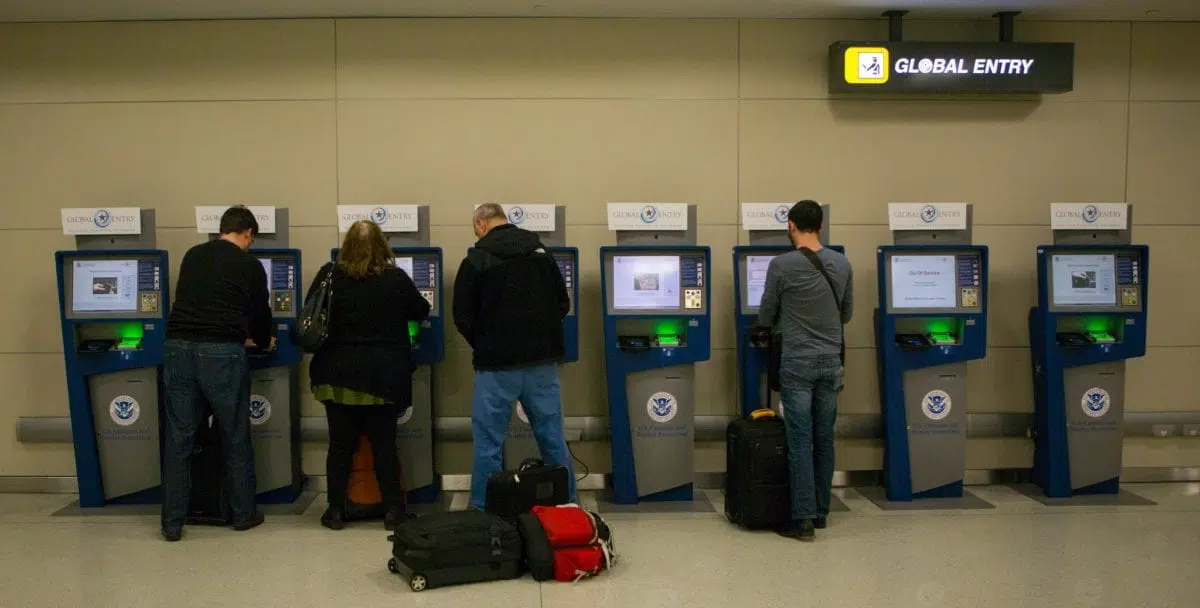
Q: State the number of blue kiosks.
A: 8